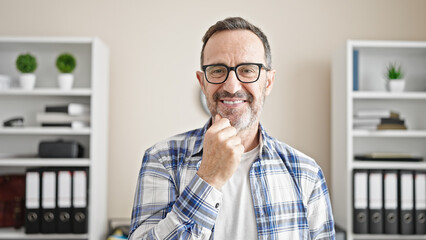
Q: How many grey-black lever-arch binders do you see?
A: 9